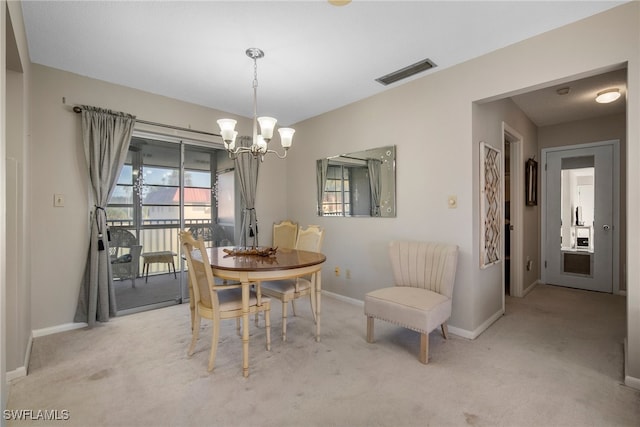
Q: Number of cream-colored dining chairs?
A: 3